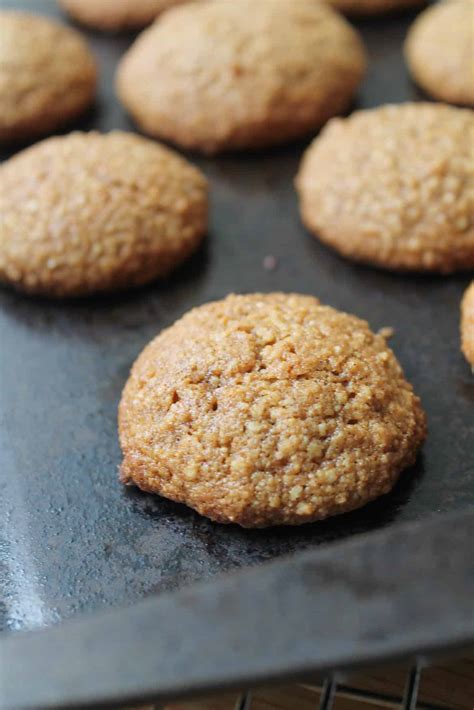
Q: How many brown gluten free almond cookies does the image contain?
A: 9